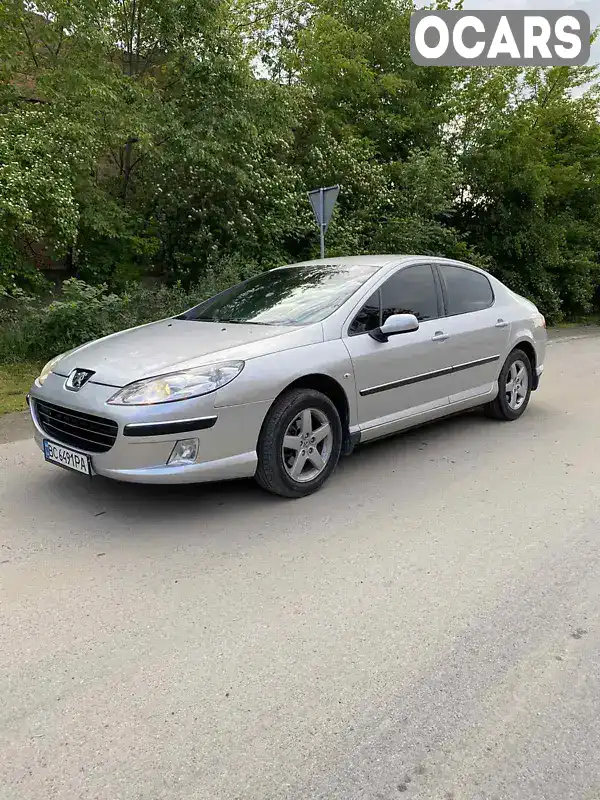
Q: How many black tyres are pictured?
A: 2